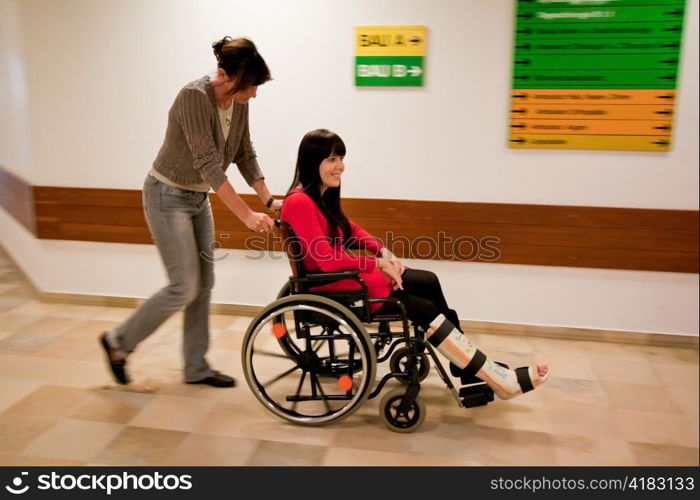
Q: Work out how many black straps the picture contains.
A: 3